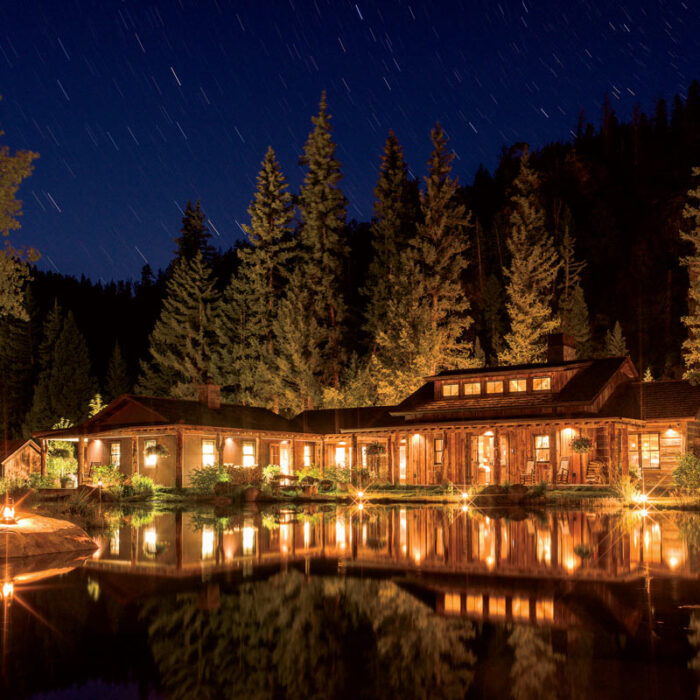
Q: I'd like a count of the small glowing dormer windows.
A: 5